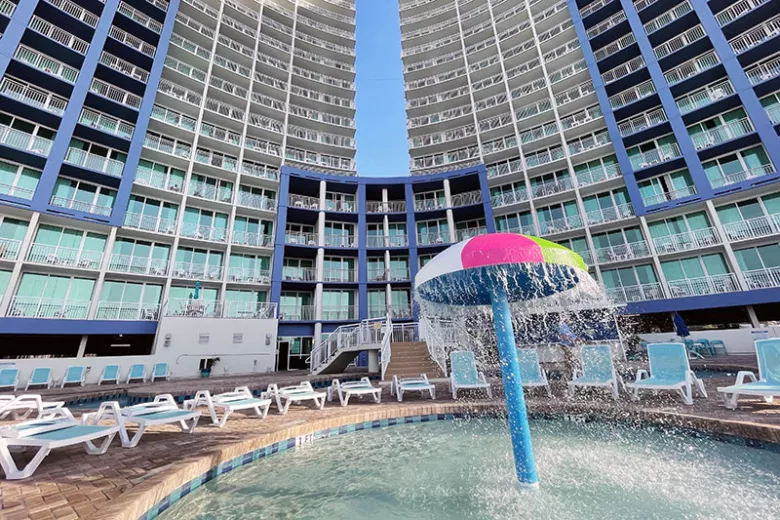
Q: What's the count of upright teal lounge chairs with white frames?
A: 11